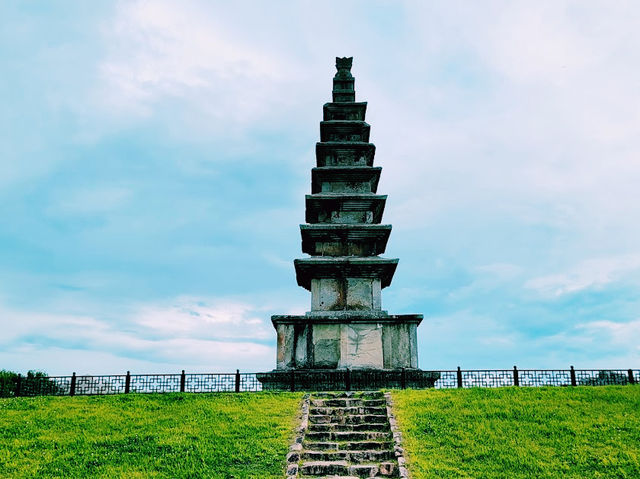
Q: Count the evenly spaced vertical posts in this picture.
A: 12